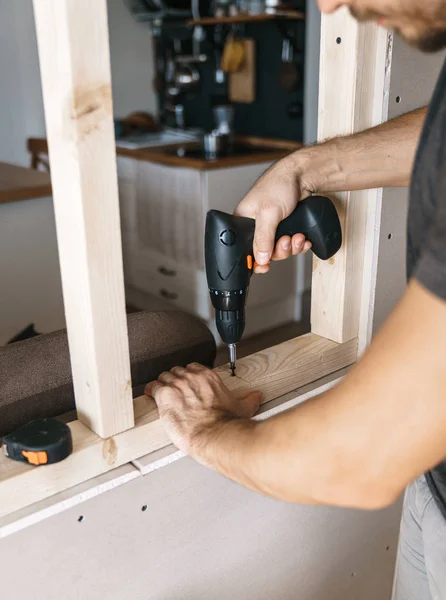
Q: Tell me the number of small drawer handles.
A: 2